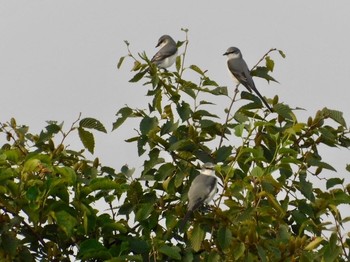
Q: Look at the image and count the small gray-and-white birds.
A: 3